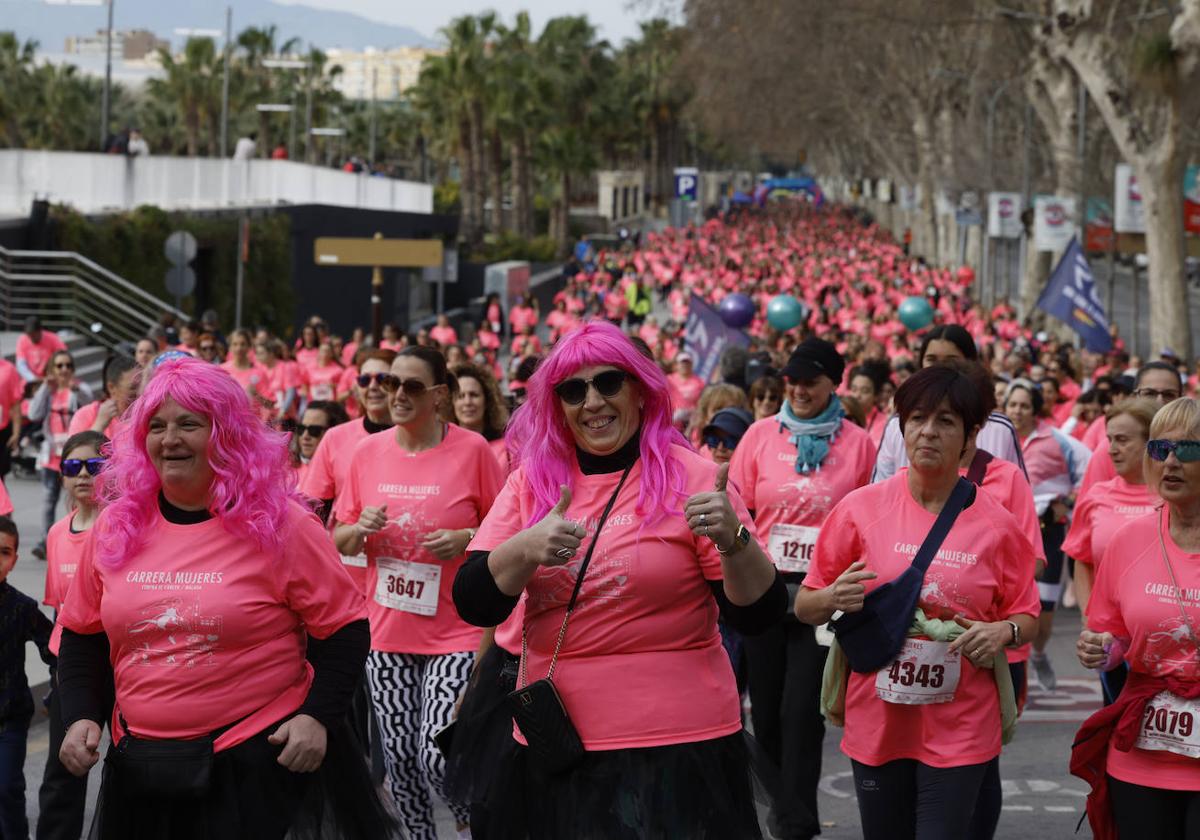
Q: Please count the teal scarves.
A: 1